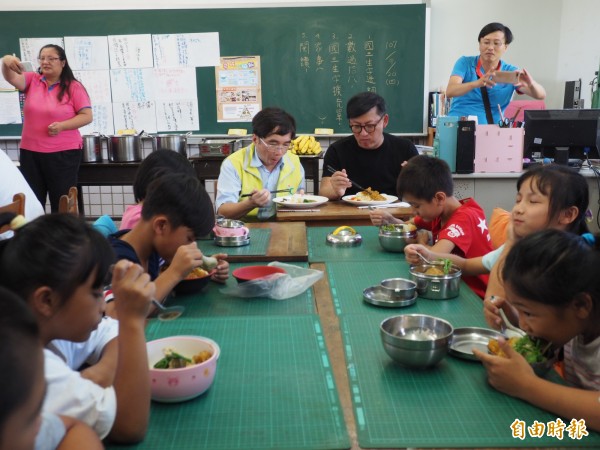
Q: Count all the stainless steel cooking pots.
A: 3